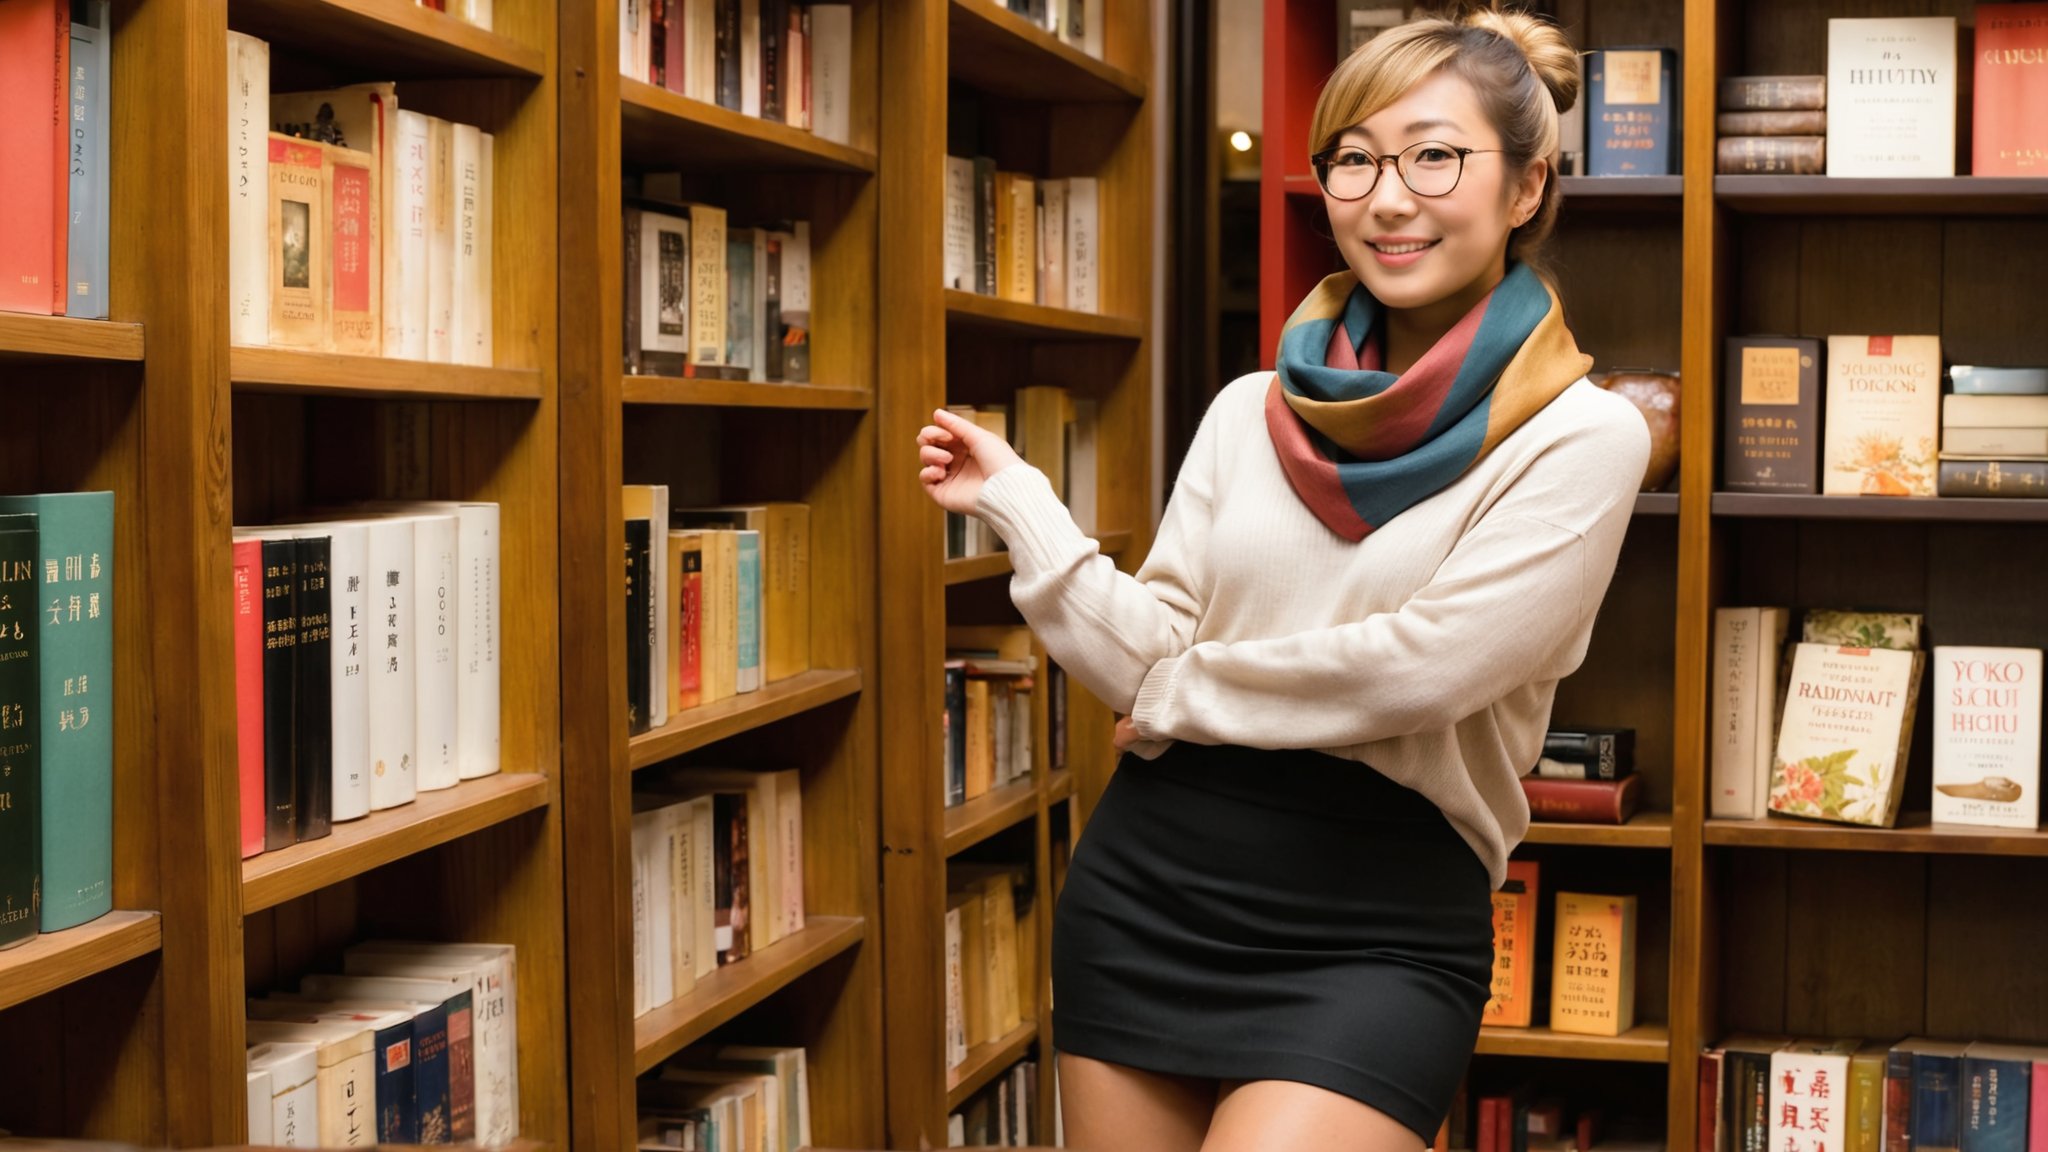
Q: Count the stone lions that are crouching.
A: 0